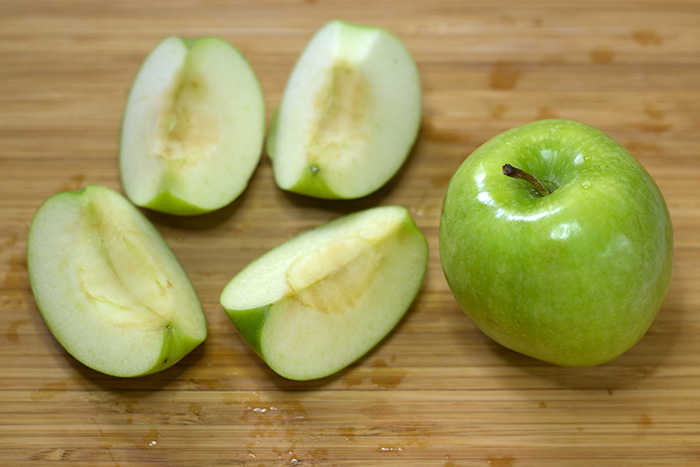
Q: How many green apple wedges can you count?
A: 4